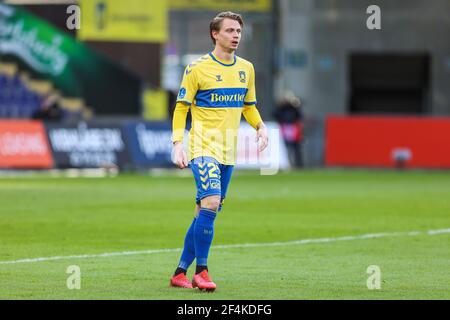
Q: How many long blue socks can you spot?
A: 2